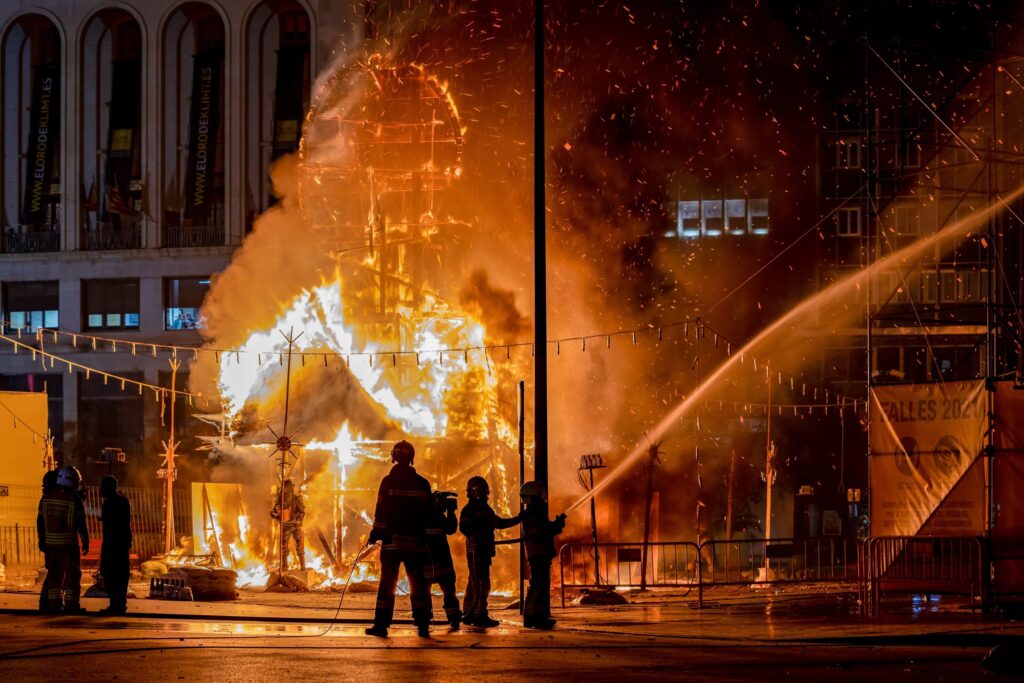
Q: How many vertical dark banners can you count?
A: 4